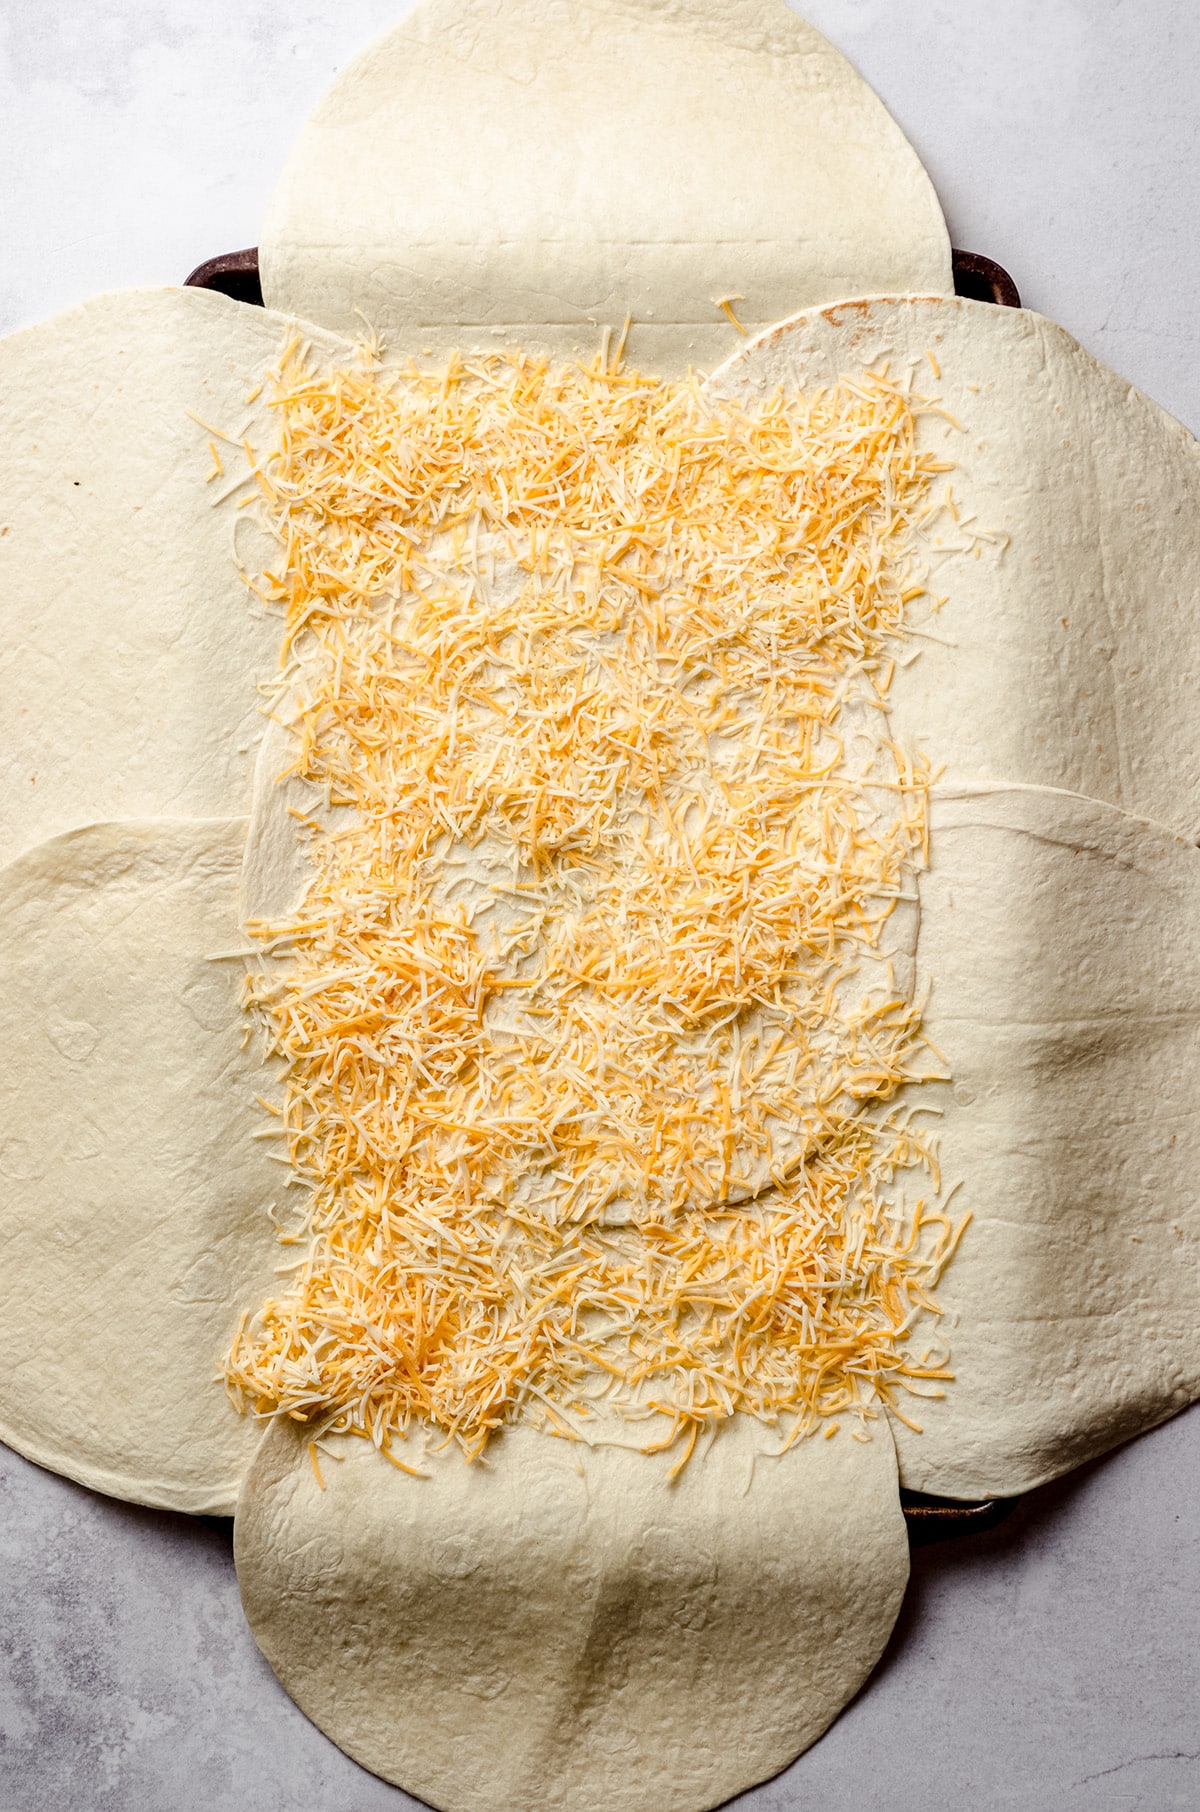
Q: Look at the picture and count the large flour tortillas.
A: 7